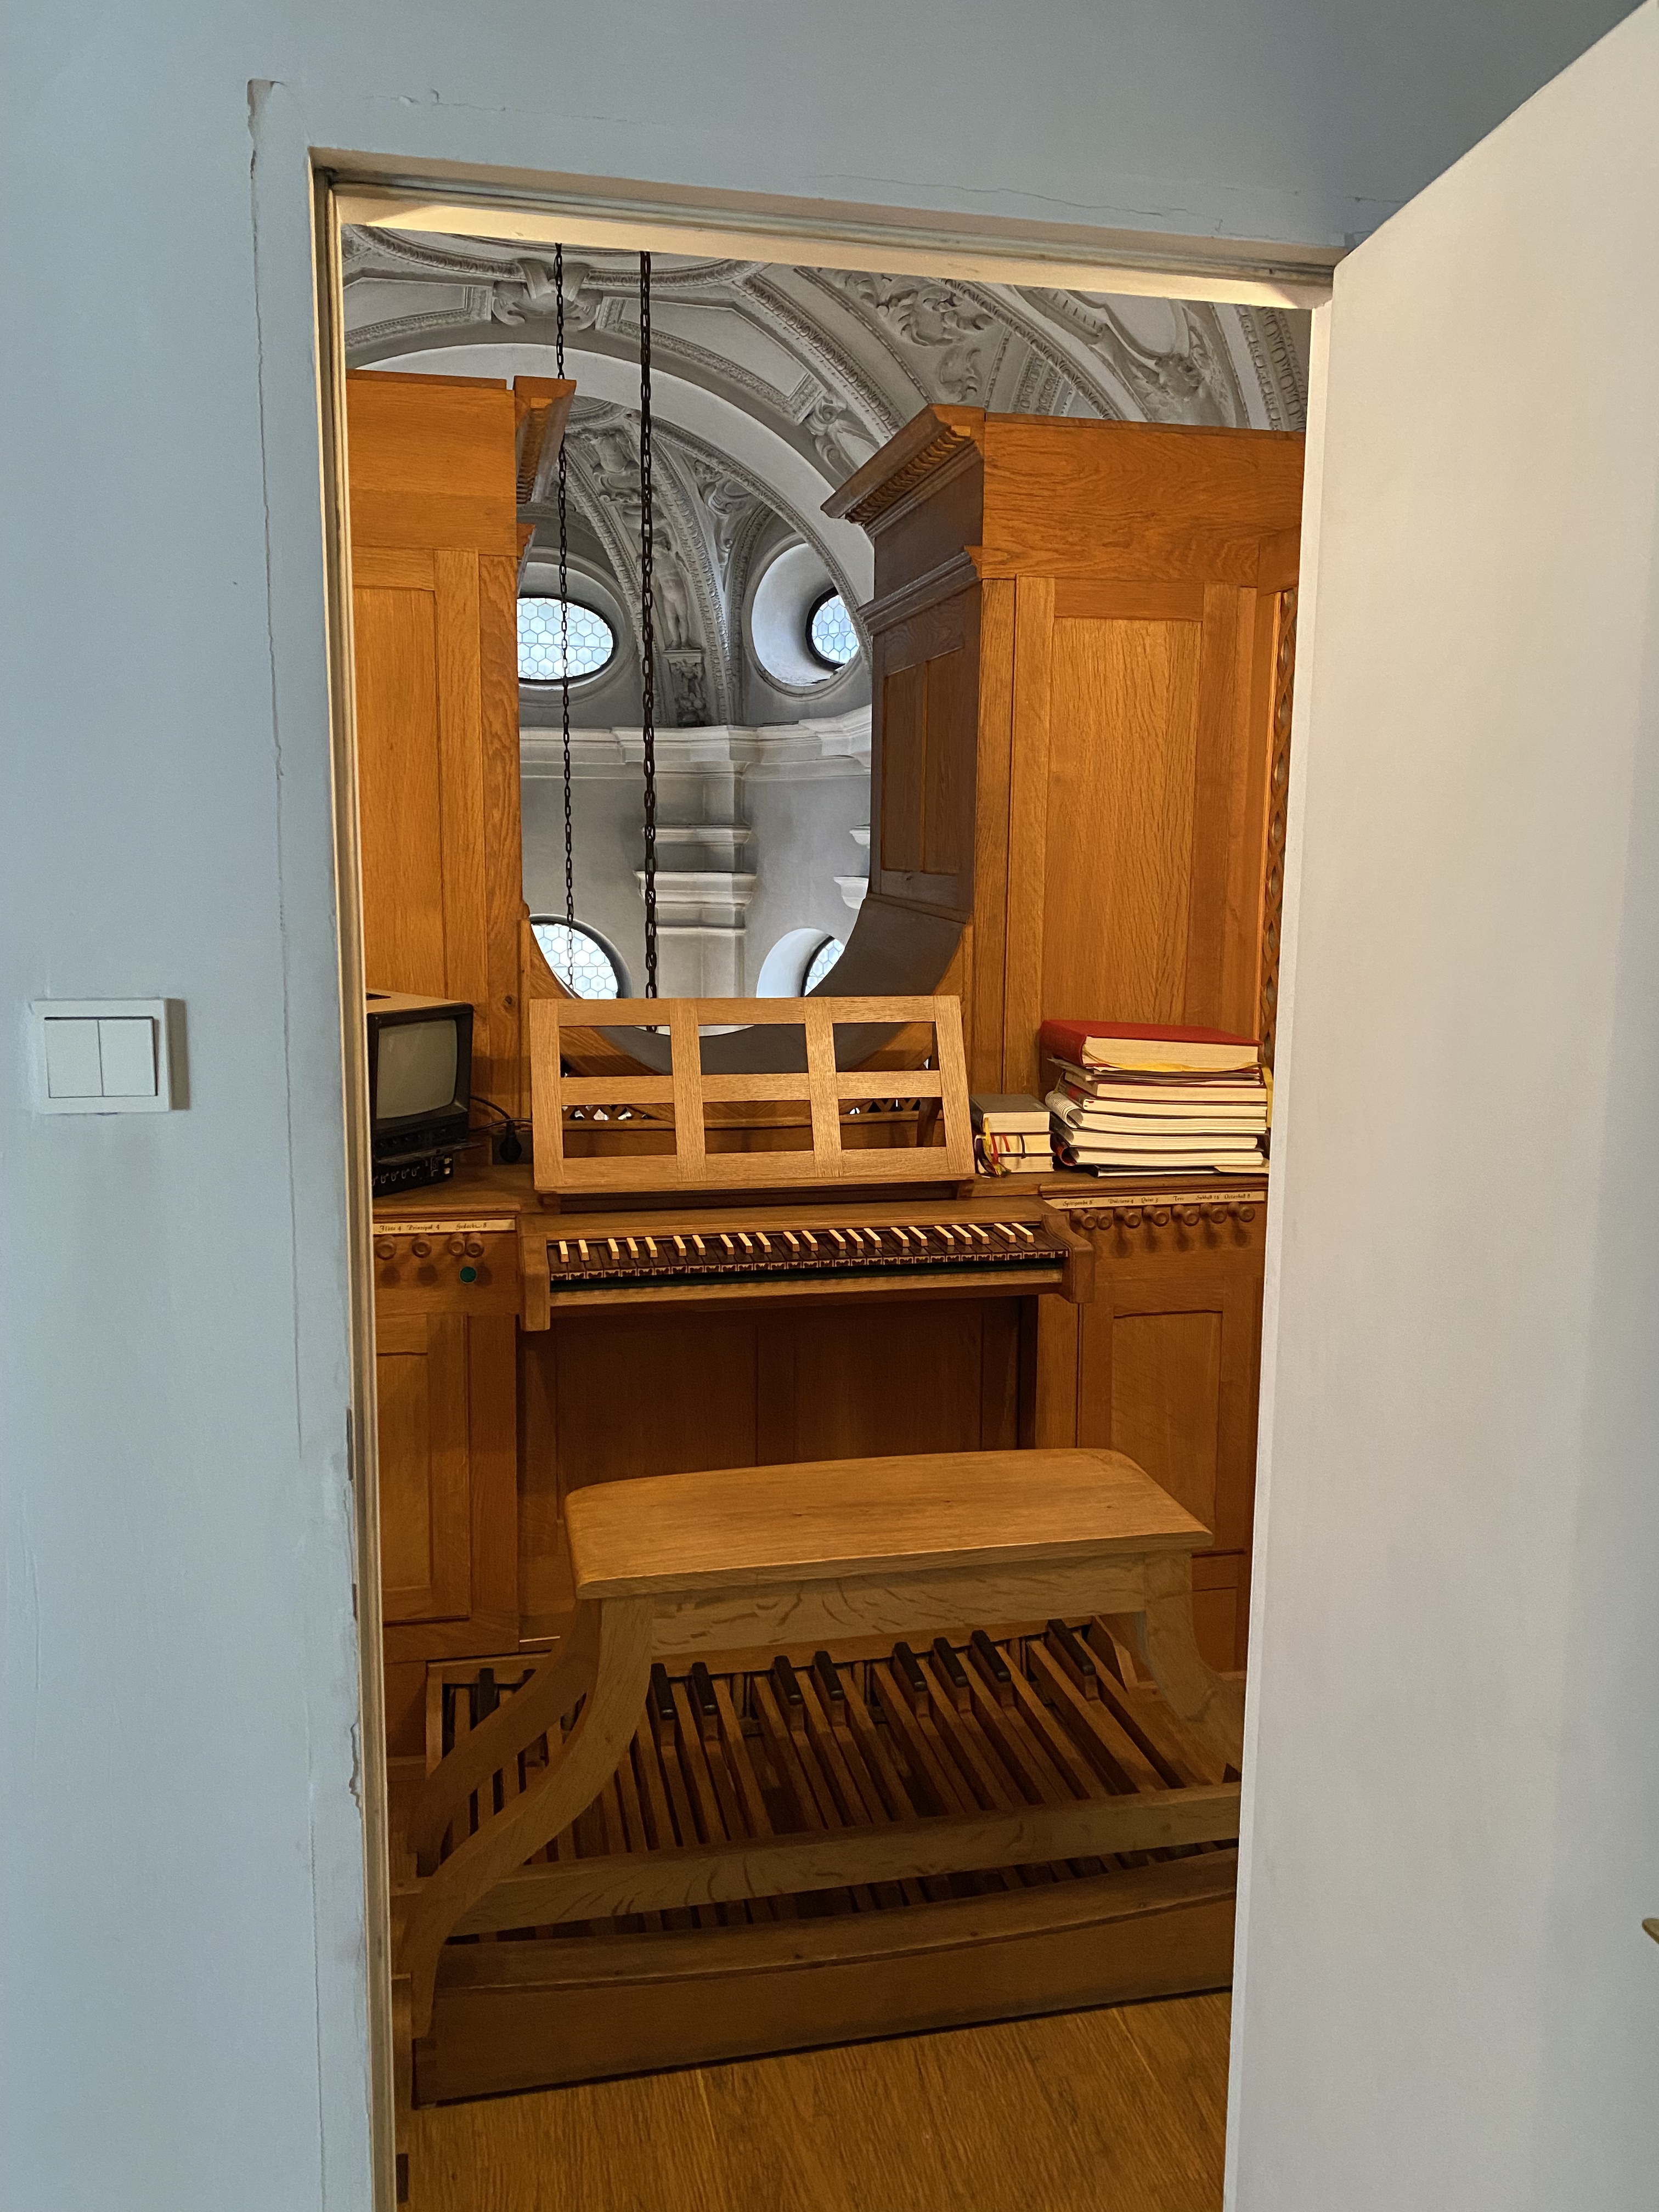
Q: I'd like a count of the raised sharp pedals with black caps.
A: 10